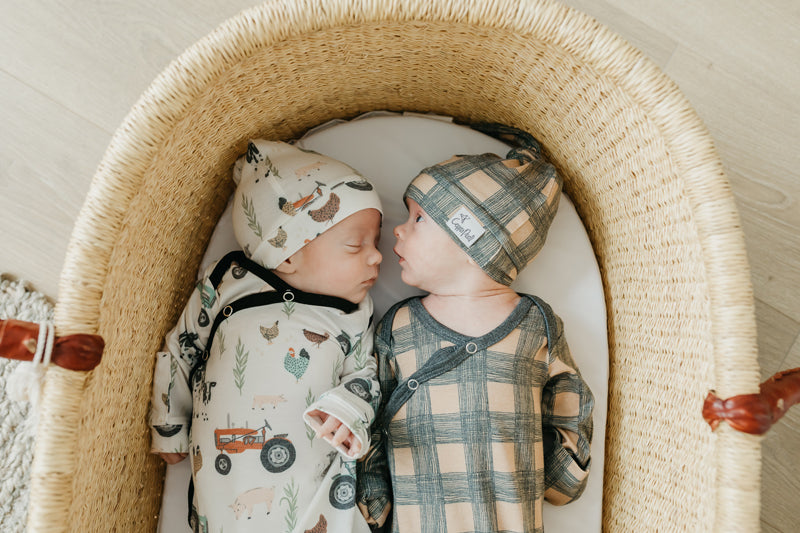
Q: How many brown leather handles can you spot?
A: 2